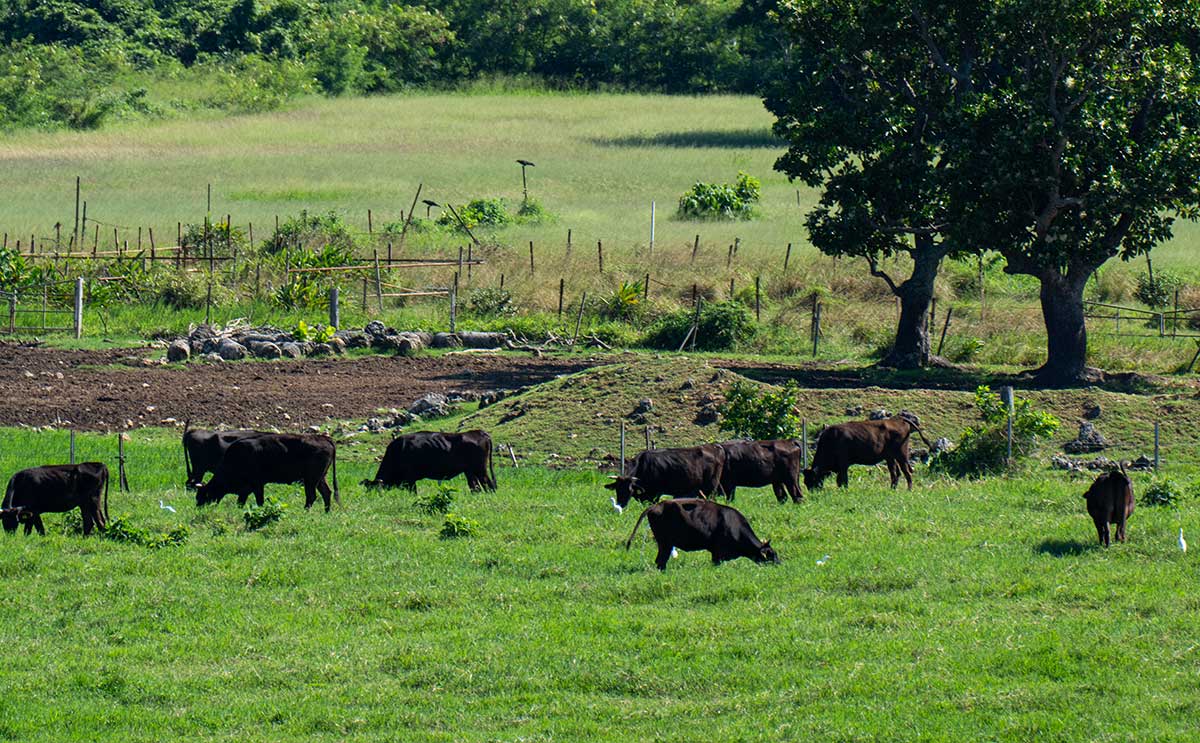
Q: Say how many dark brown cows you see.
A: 9